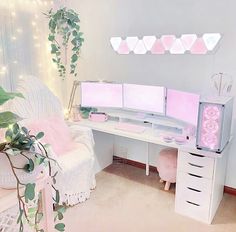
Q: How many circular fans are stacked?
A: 3